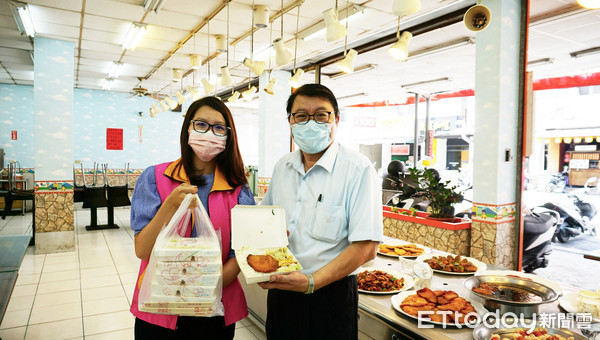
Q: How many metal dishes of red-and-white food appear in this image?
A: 1